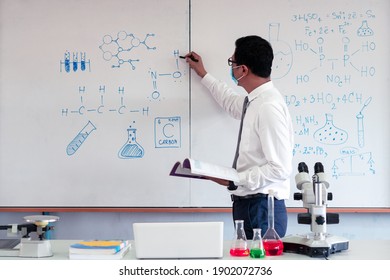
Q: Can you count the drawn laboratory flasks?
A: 4